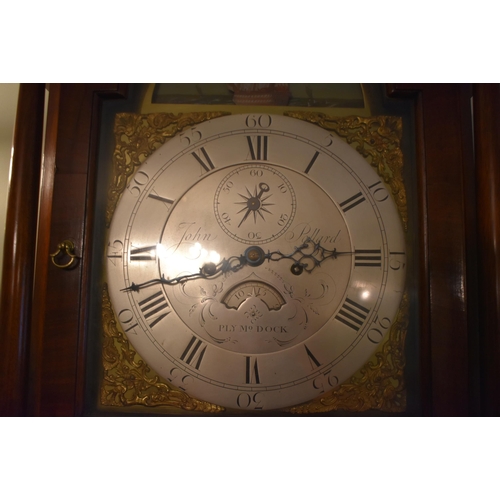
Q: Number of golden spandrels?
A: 4